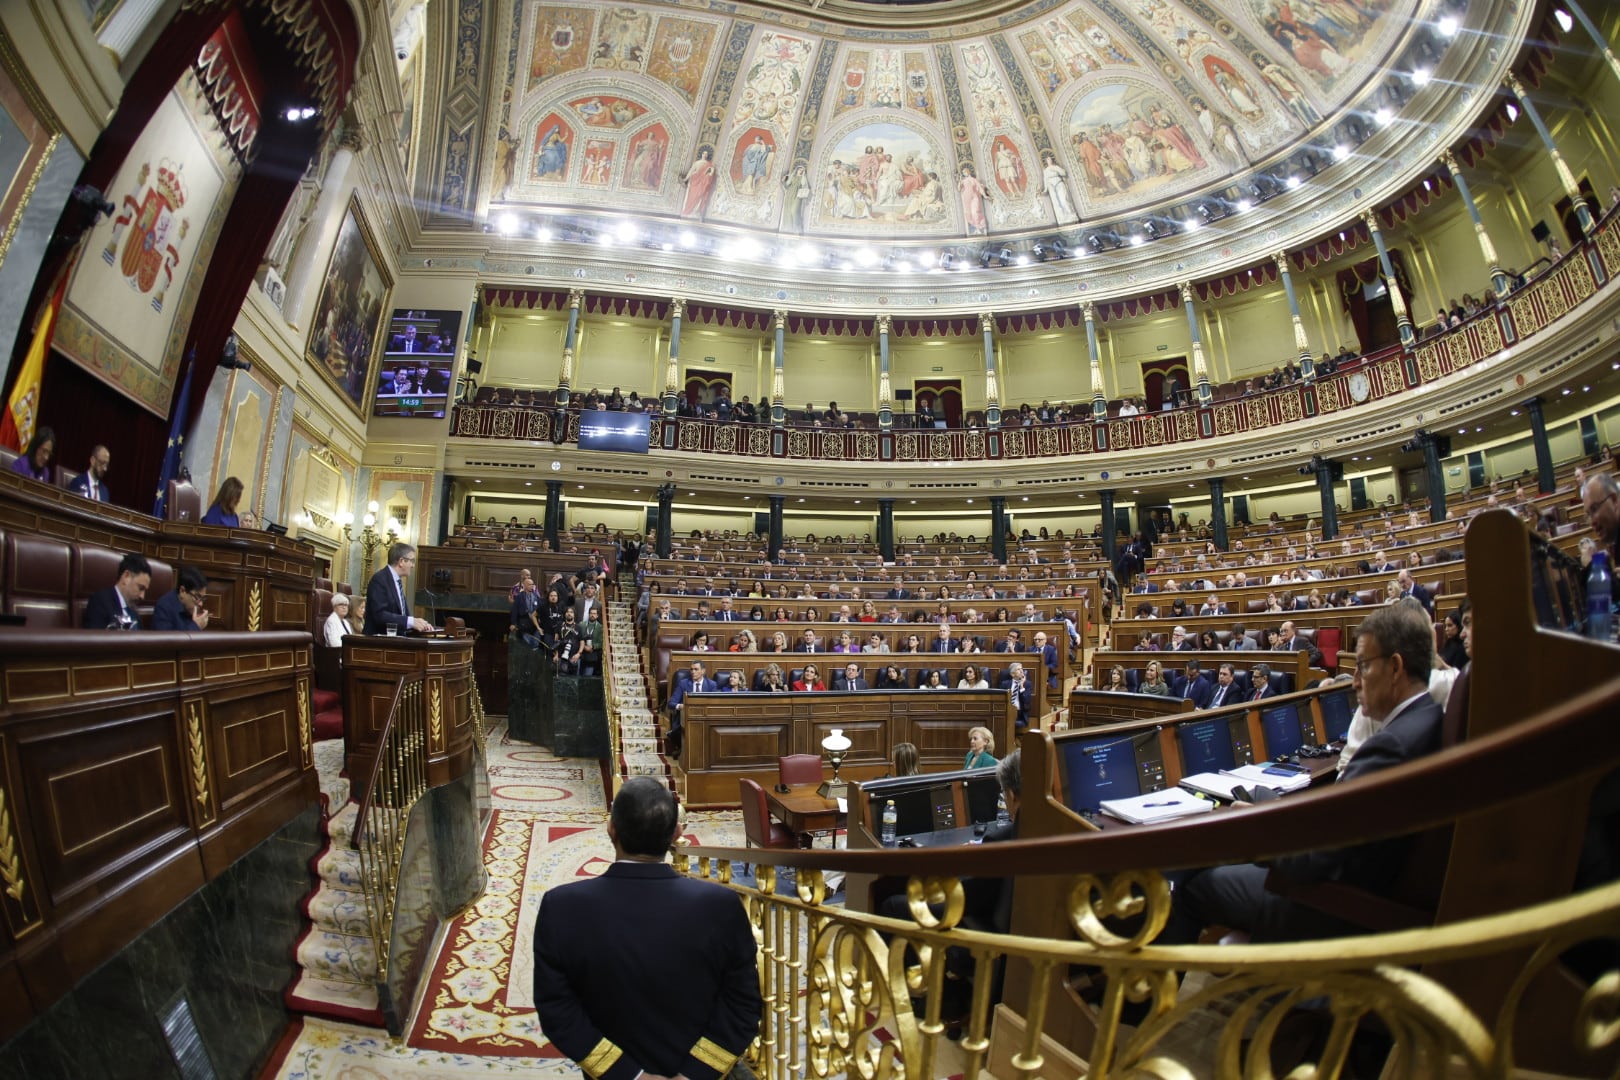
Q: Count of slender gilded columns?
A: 13